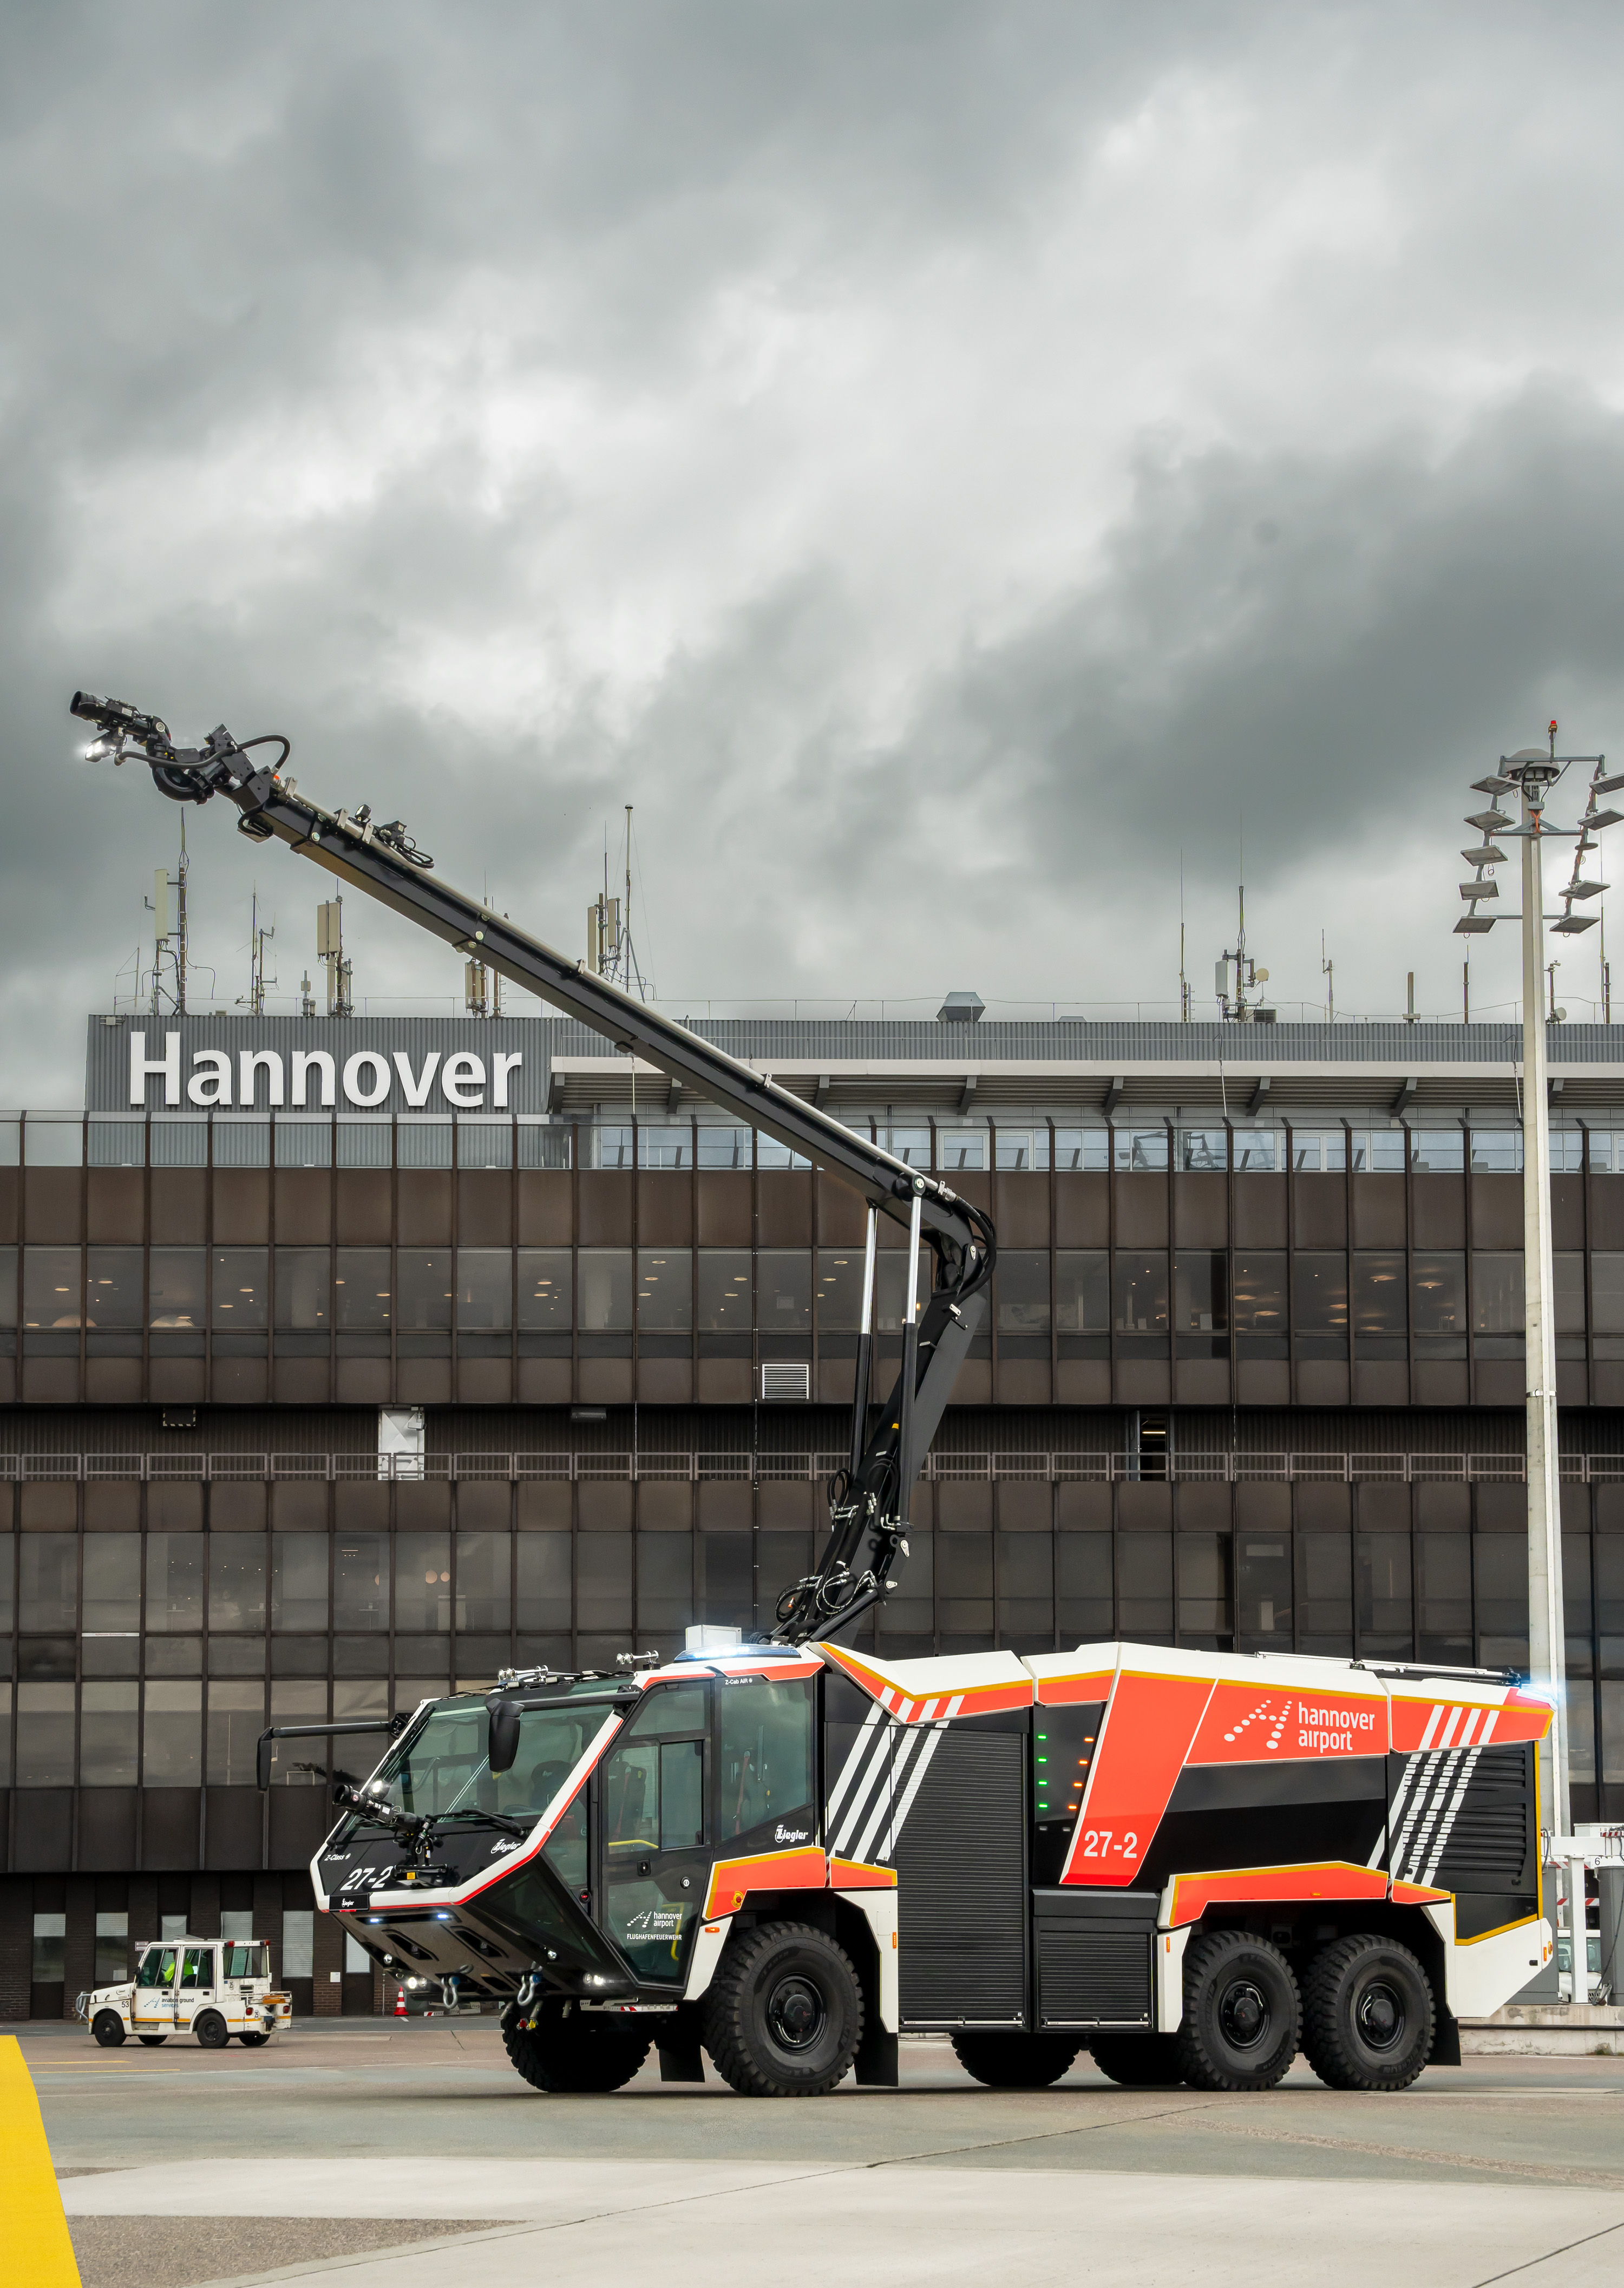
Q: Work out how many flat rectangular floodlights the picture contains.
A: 9